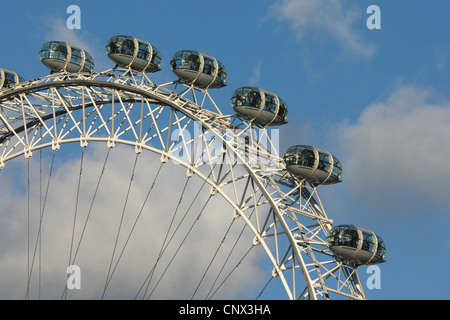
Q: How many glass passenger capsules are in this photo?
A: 7